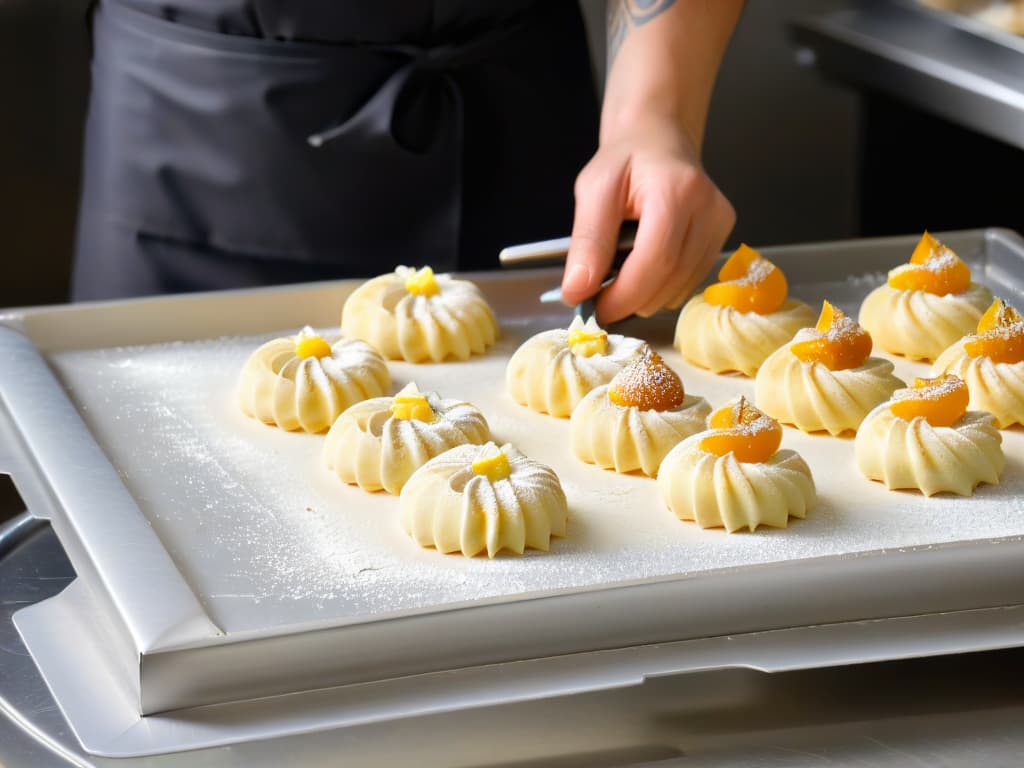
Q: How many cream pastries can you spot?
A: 12